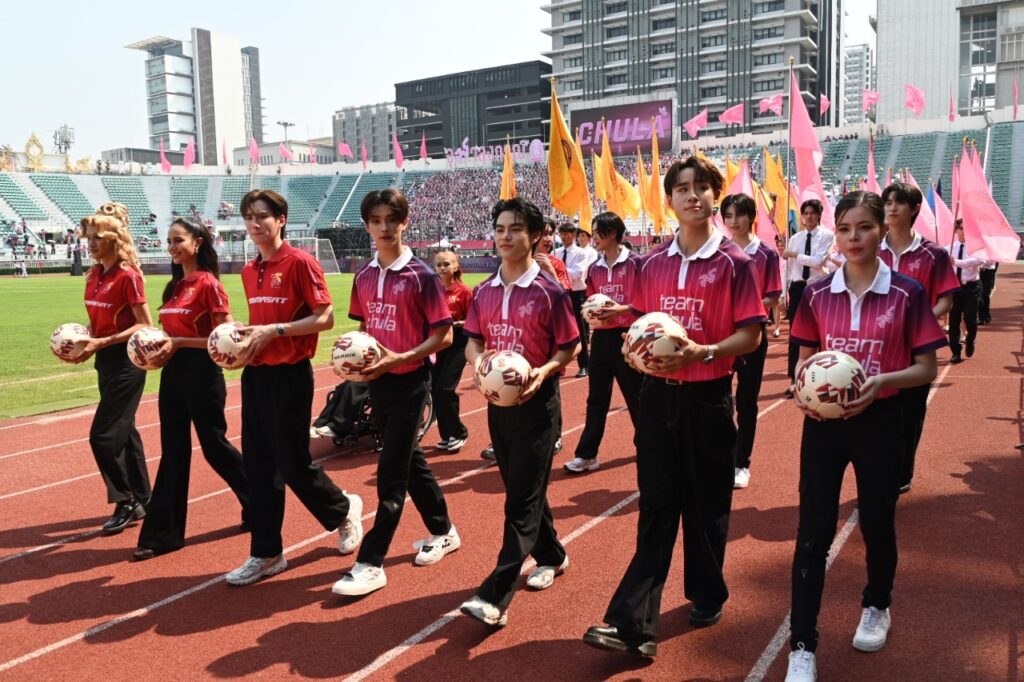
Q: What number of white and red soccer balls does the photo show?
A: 8